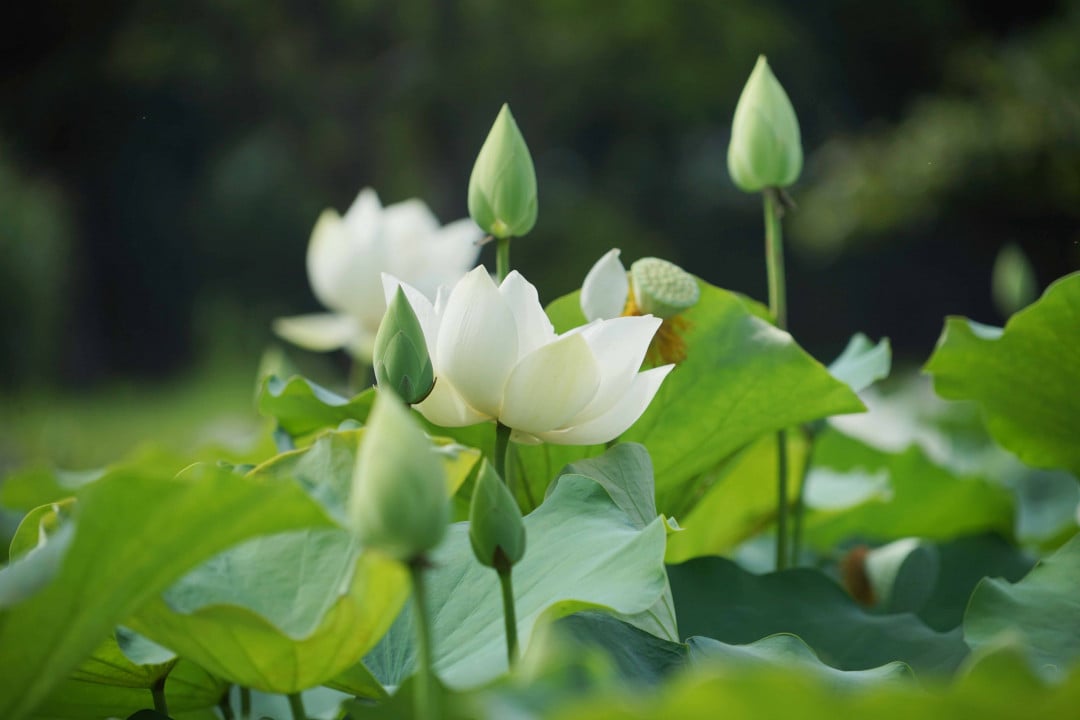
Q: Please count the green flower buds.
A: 6